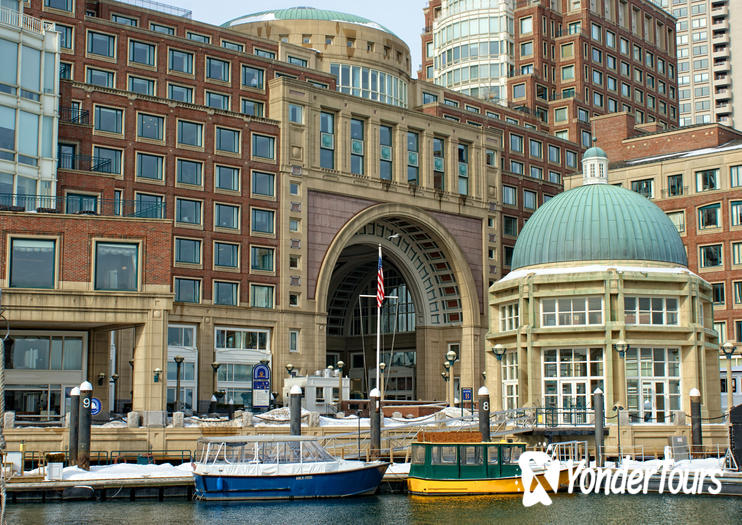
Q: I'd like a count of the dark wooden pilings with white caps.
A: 7